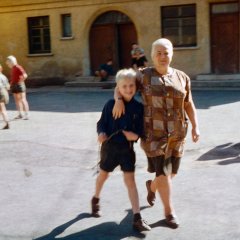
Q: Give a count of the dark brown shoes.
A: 4